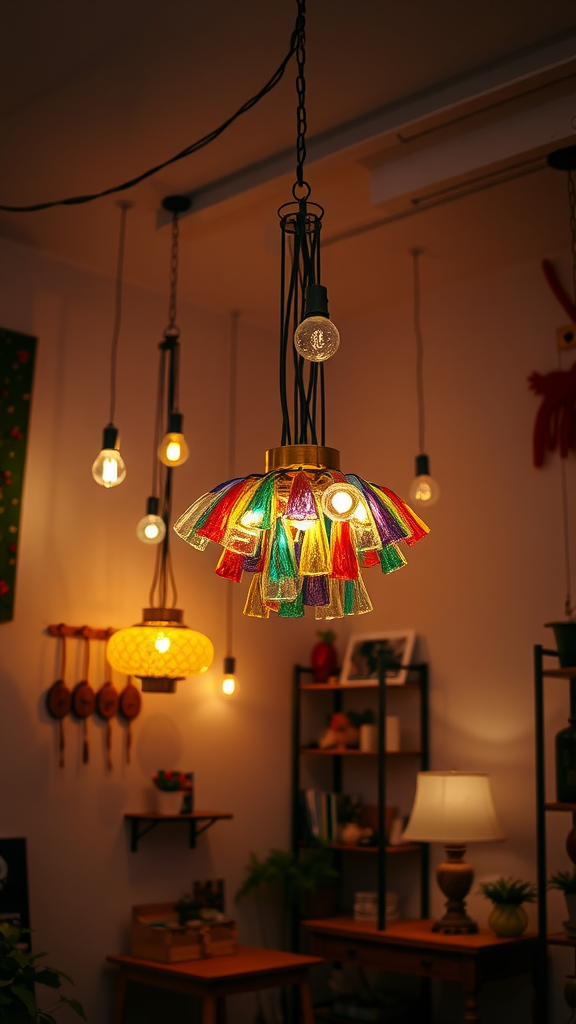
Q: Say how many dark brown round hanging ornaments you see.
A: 4